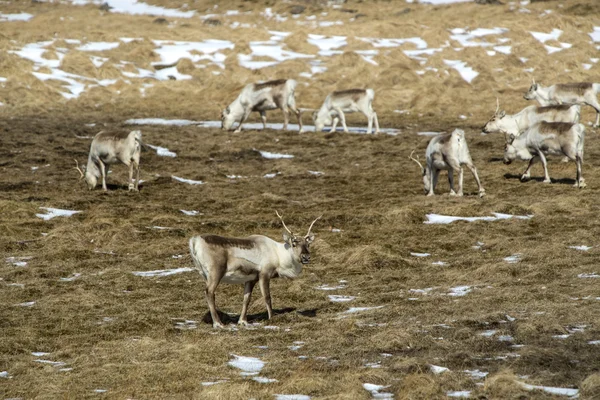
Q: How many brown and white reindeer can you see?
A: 8